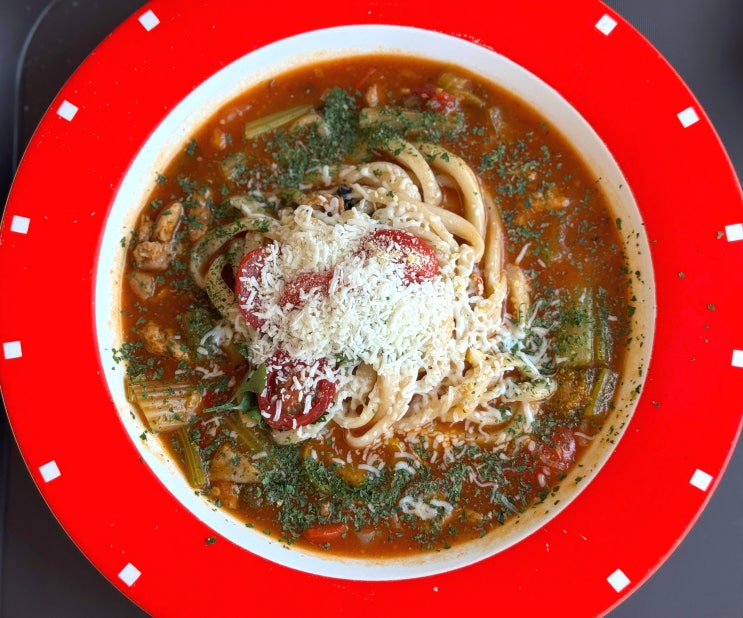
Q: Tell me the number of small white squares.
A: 12